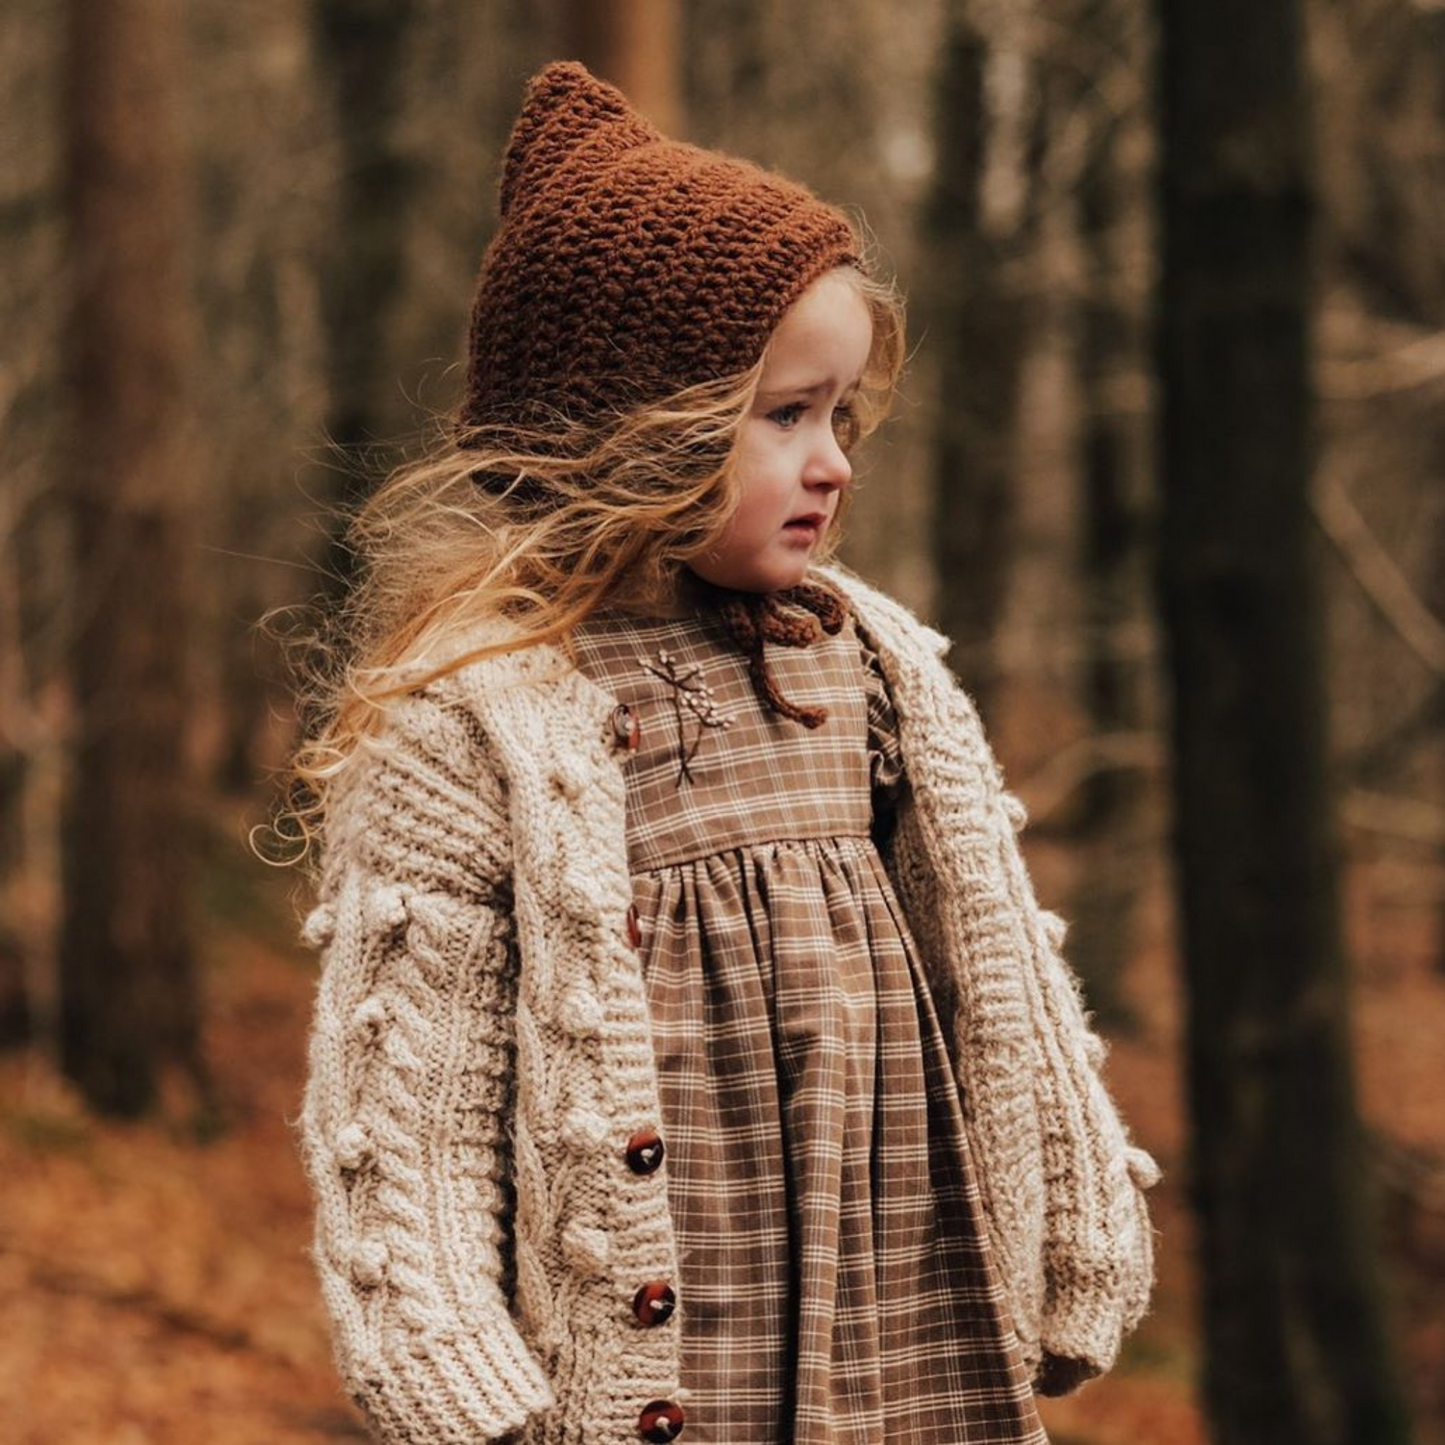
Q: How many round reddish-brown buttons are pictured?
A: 5